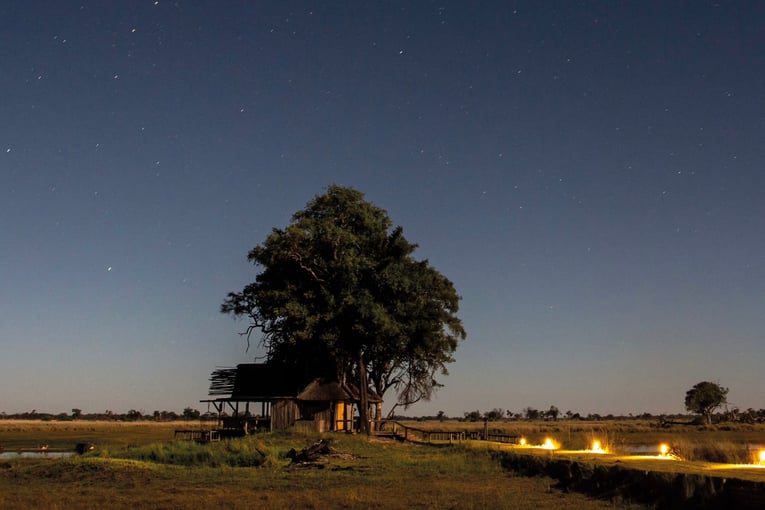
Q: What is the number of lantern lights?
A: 5